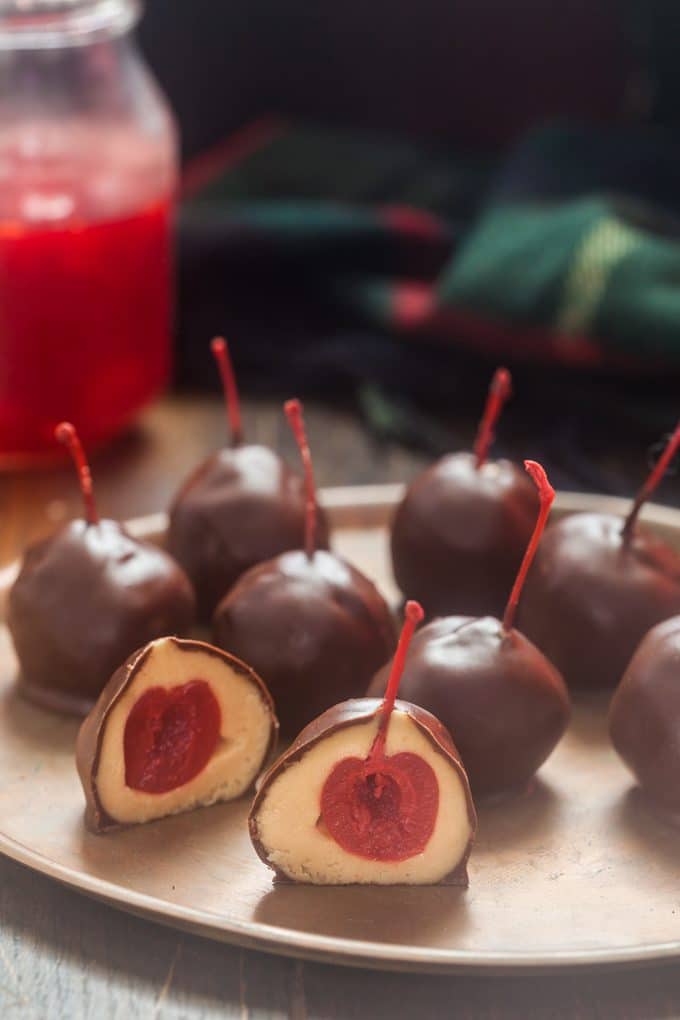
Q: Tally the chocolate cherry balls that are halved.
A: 2